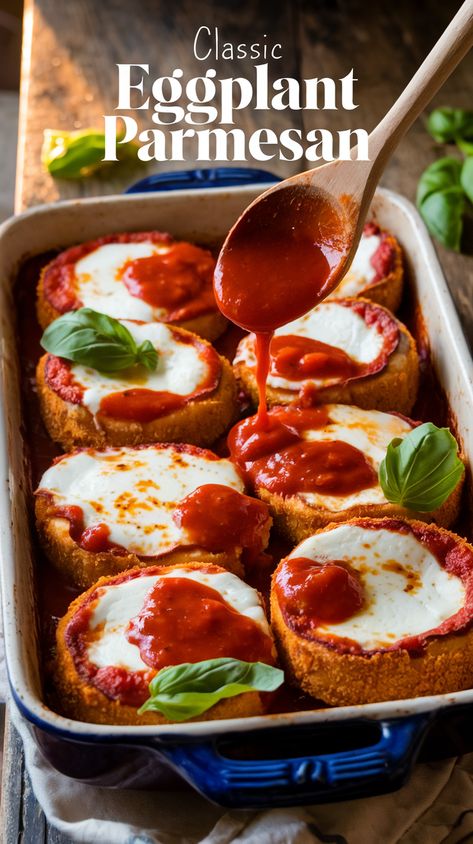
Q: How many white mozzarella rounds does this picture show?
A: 8